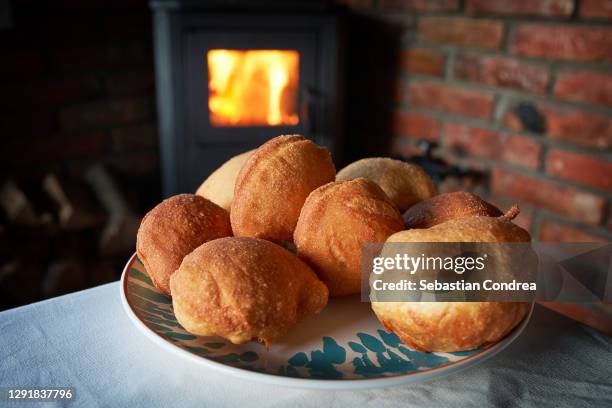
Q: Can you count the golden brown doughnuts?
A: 8